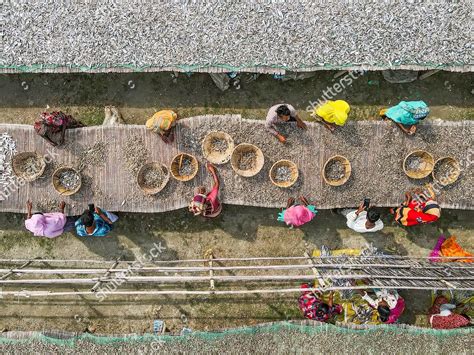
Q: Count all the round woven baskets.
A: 10